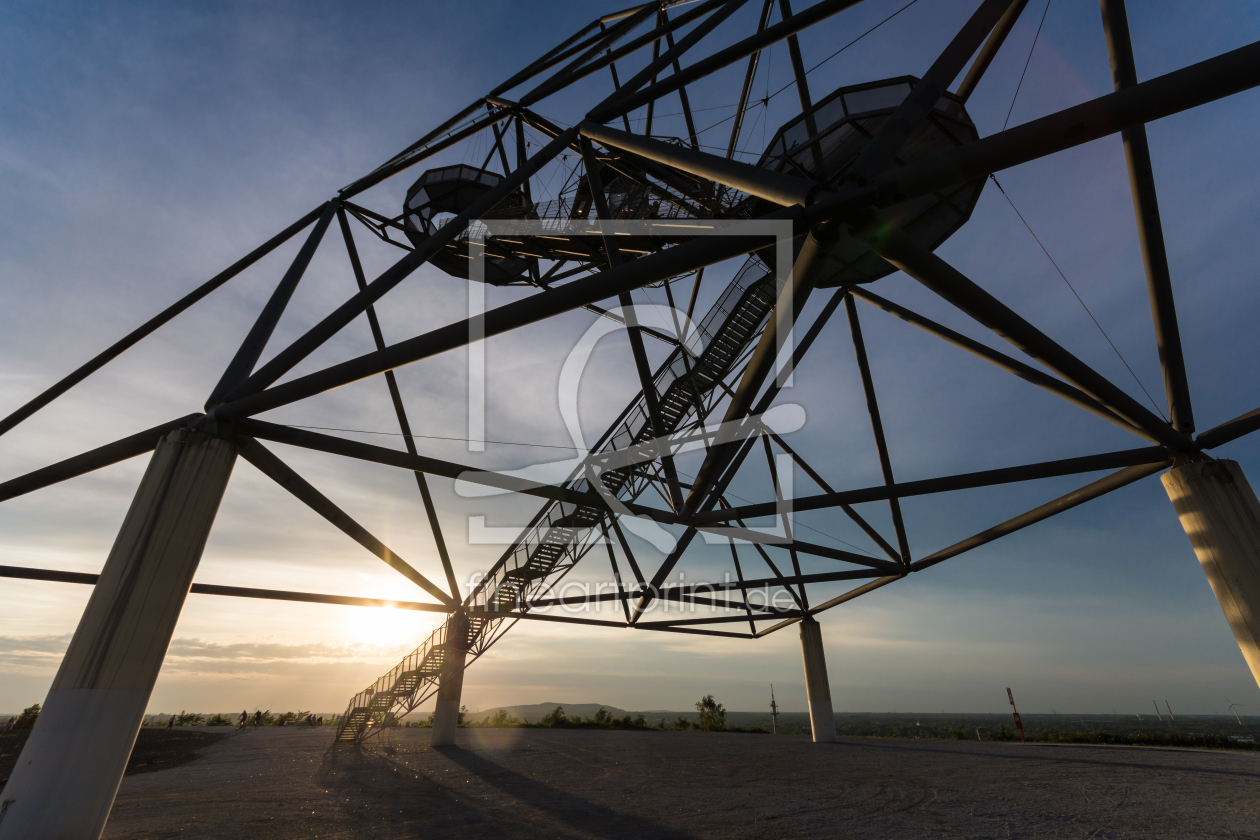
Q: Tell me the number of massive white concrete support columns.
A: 4